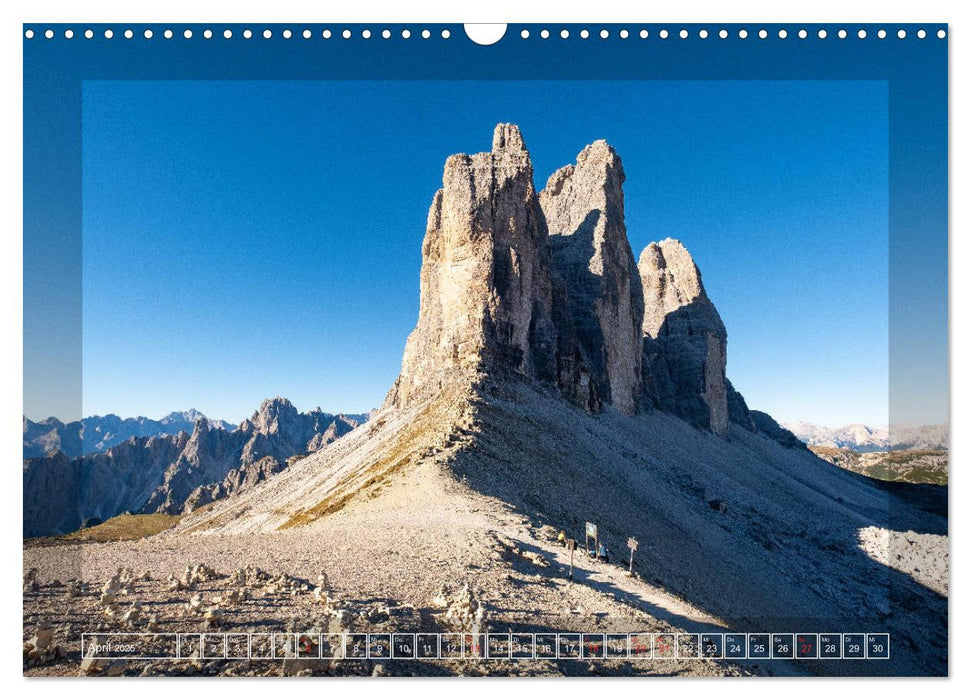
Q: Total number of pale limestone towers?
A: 3